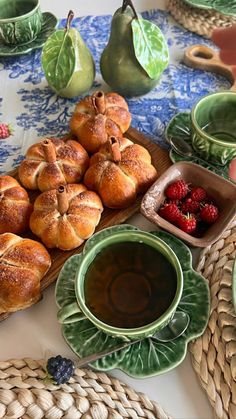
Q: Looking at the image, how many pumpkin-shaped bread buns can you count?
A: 6